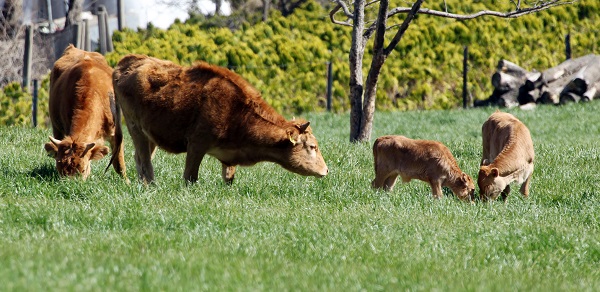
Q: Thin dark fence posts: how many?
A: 4